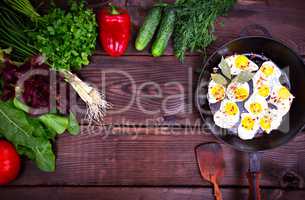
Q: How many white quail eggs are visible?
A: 10